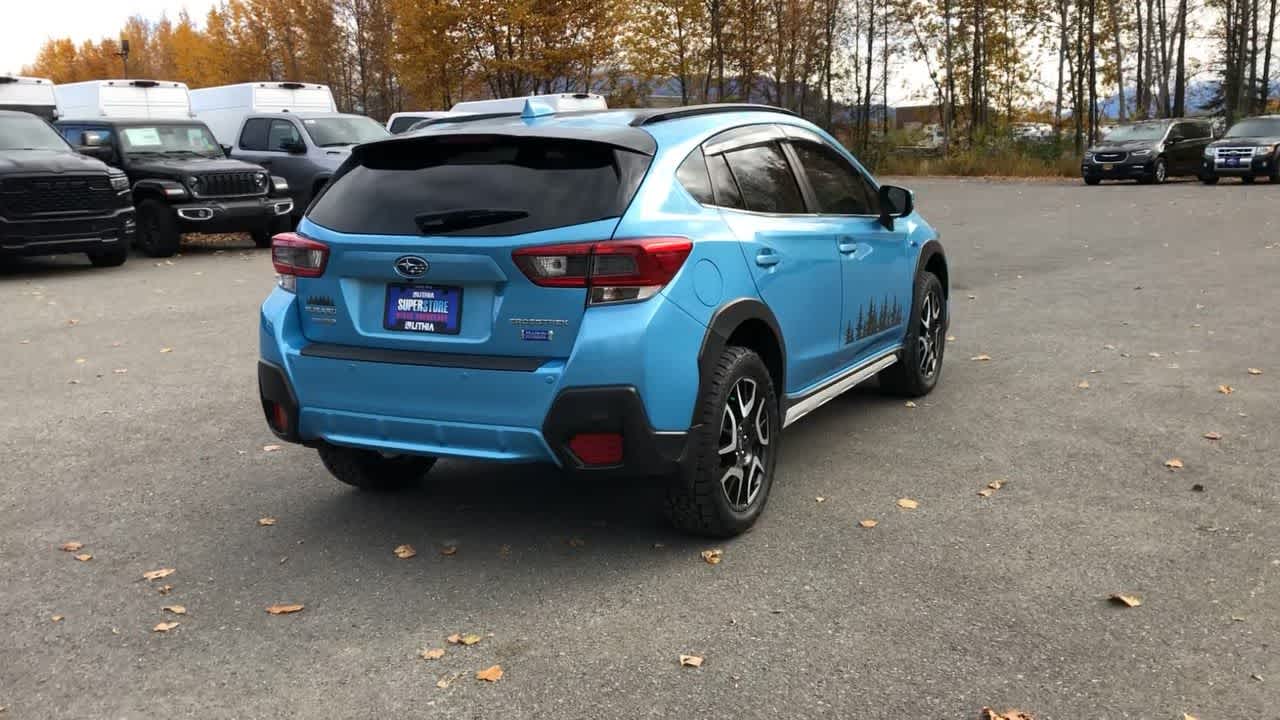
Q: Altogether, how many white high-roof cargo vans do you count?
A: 4